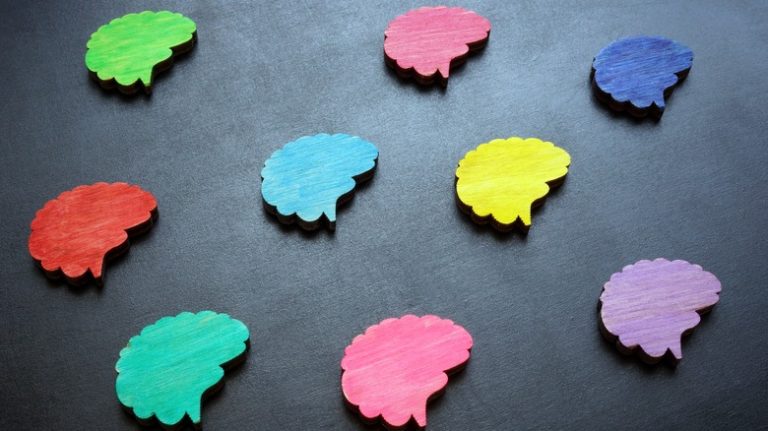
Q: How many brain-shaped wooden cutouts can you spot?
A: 9